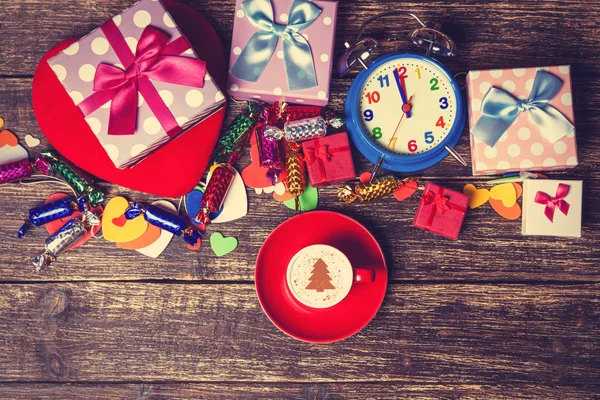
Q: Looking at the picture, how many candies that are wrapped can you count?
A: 12